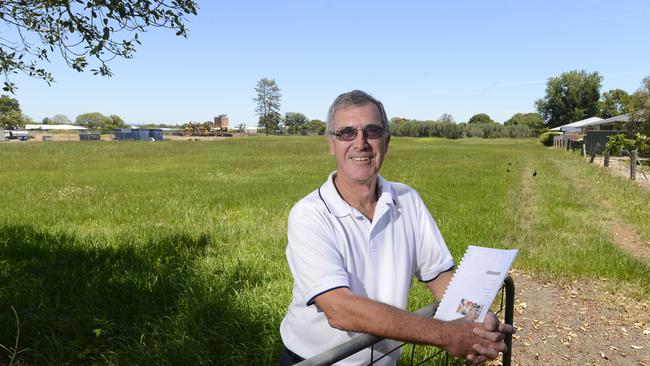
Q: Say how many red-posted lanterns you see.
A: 0